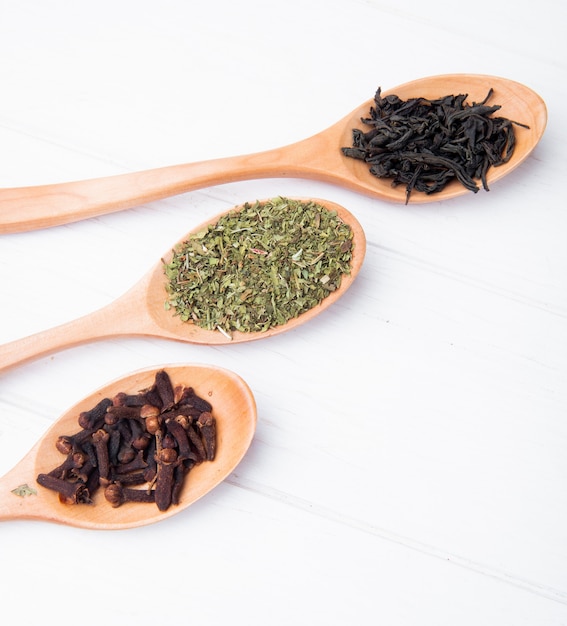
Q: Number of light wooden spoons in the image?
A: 3